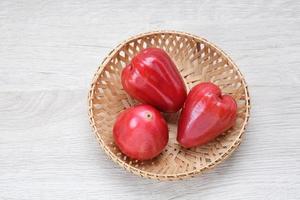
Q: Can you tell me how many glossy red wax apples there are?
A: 3